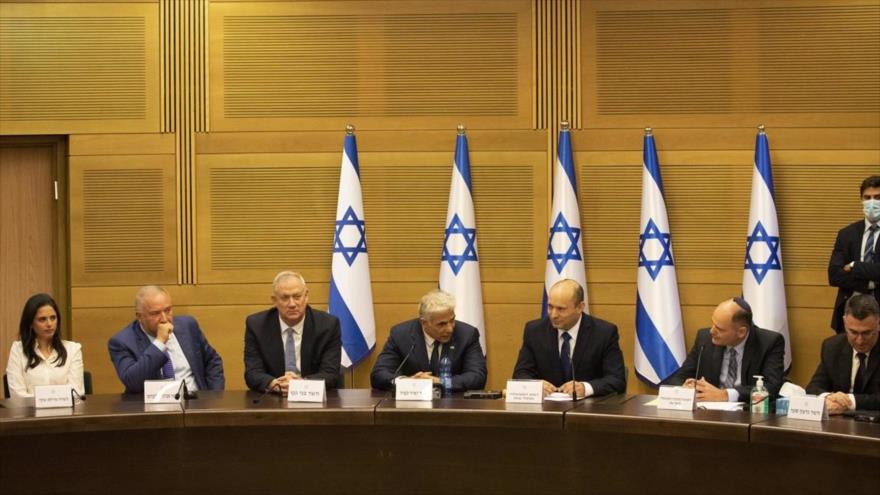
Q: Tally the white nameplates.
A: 7